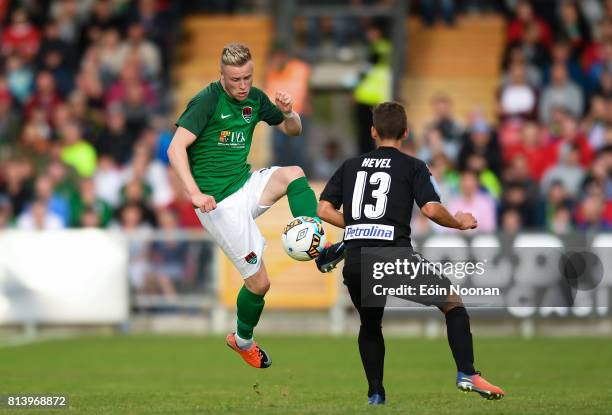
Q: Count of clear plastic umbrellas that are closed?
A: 0